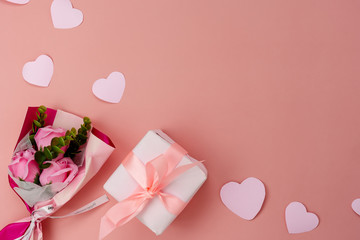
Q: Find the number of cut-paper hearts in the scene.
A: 7